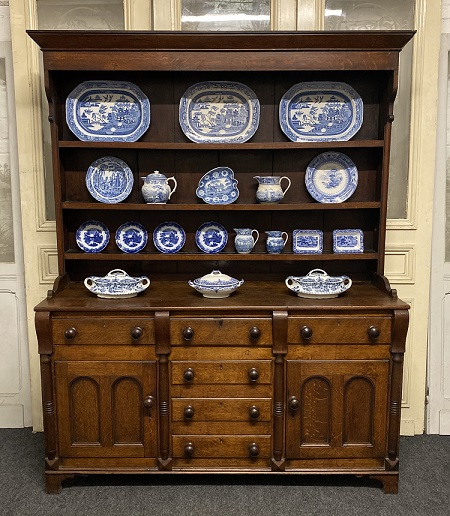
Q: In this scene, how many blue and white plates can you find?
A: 12